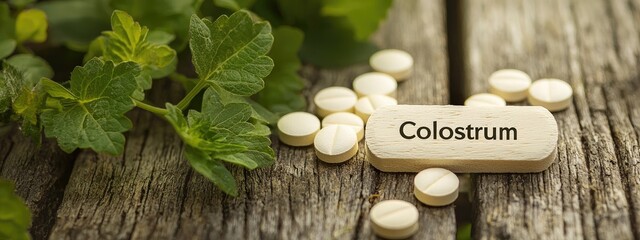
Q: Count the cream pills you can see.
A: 12